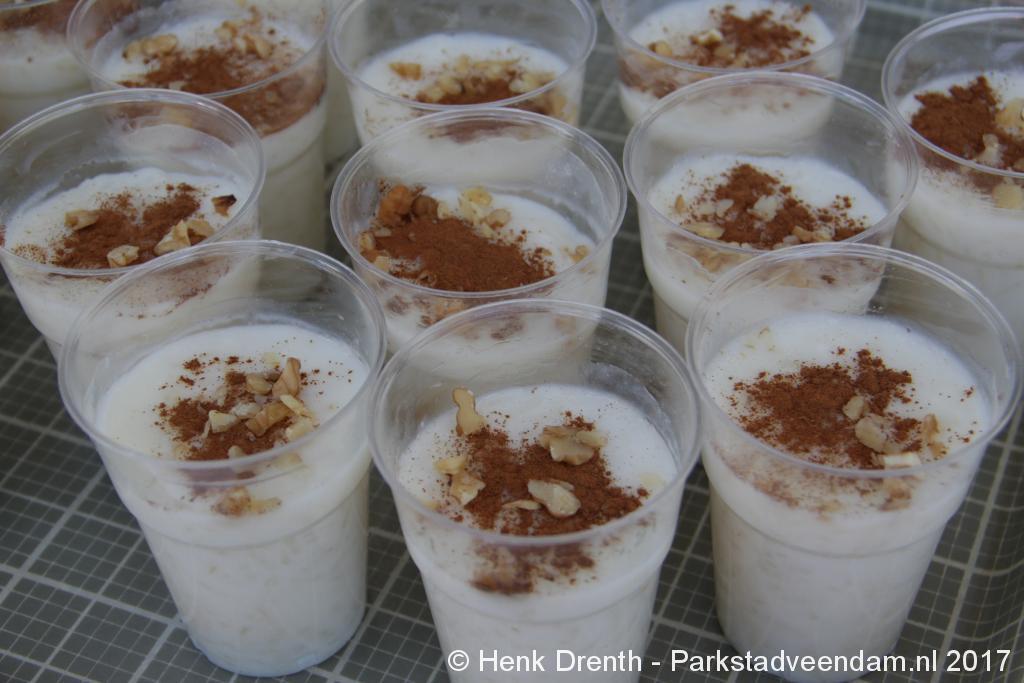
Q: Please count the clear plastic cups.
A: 11